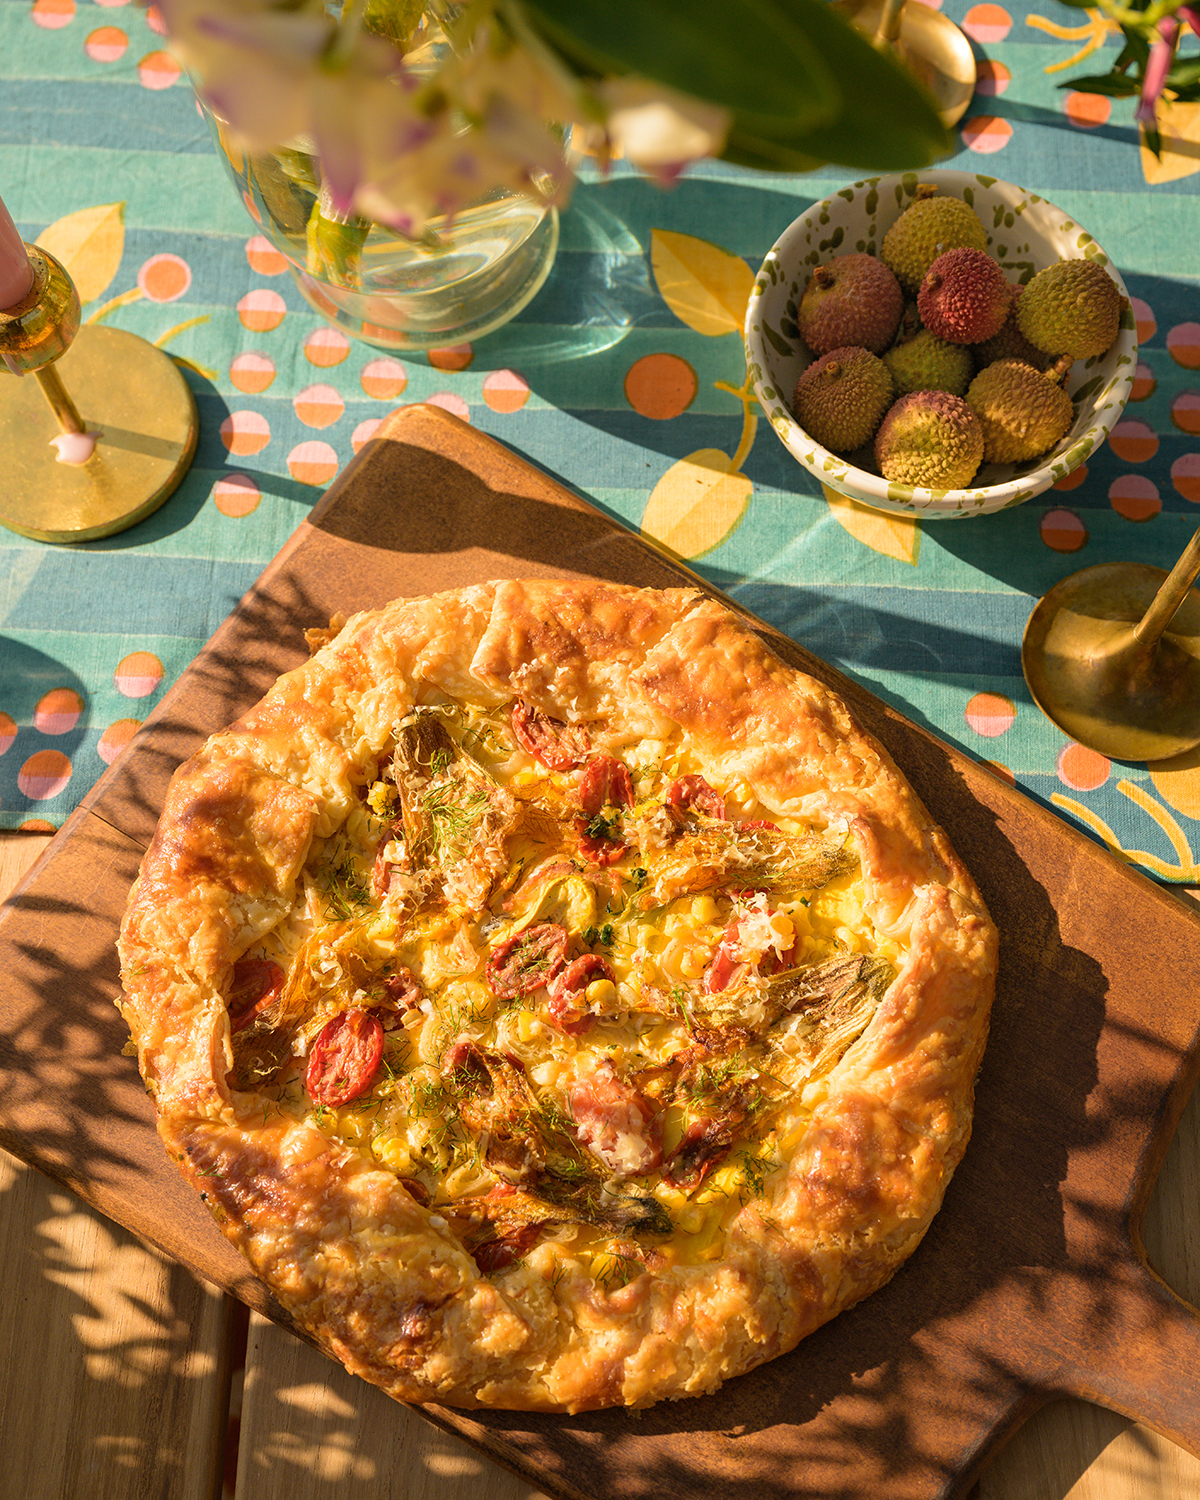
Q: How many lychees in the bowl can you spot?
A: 9